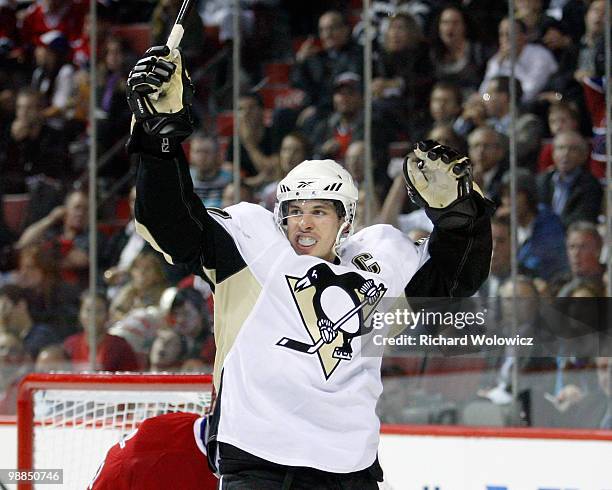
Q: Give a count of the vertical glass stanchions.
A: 5